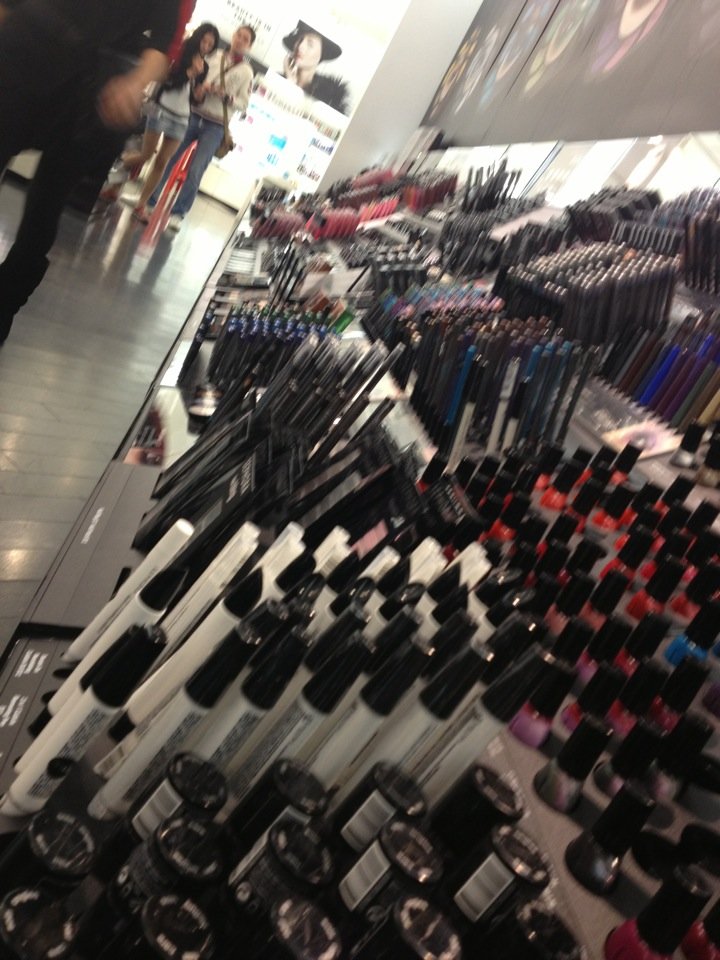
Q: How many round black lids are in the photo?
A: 14